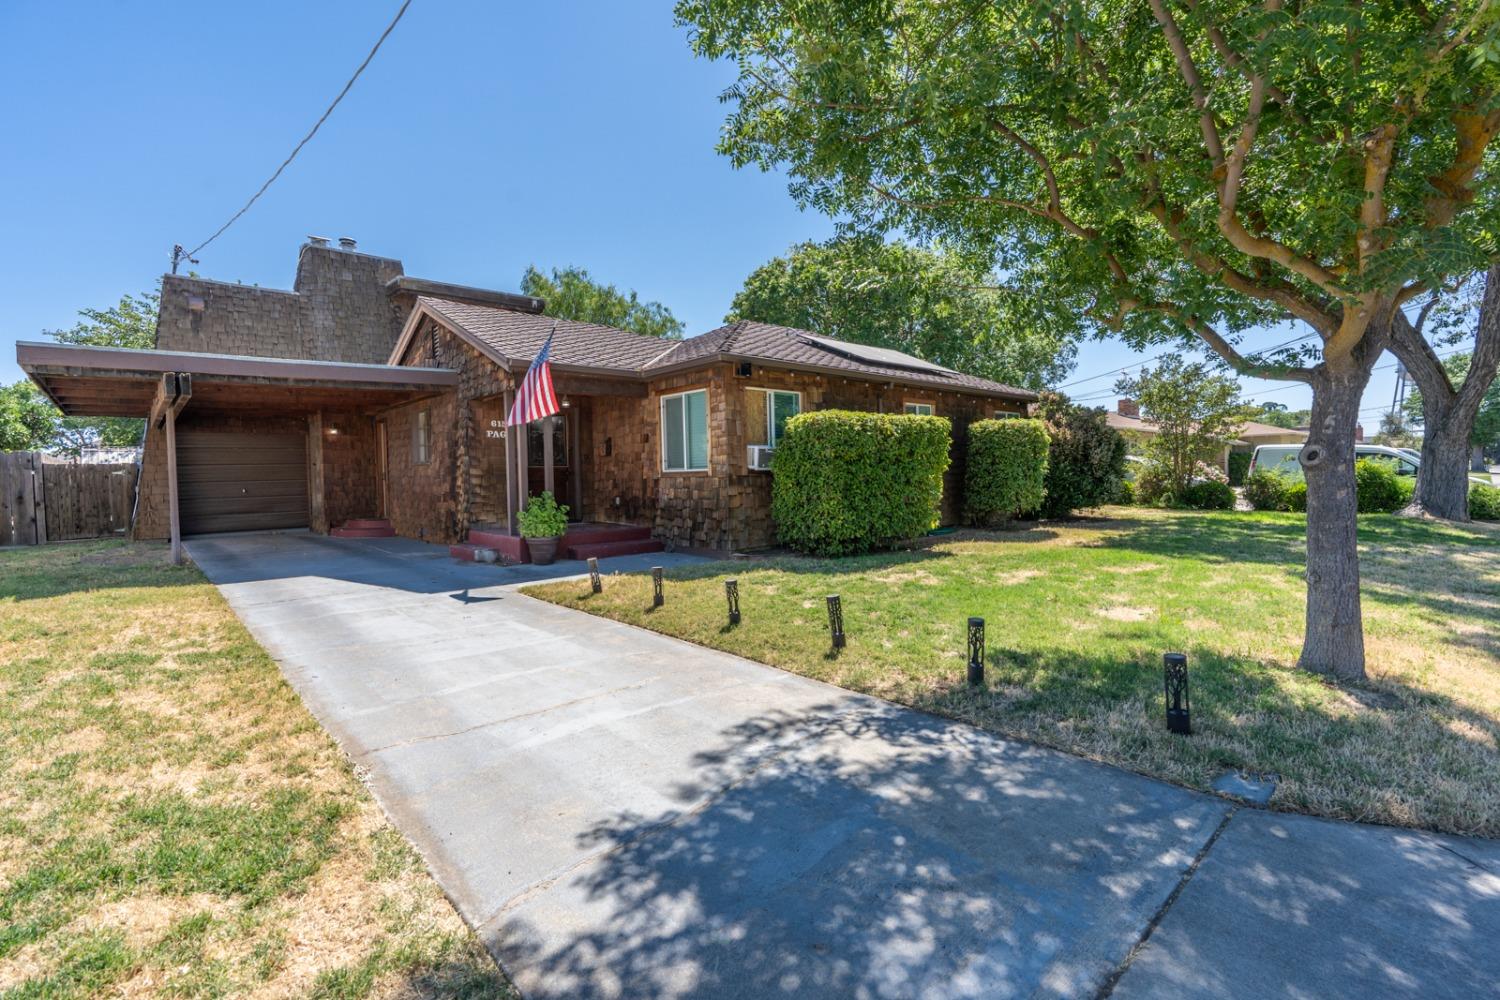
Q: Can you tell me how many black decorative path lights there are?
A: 6